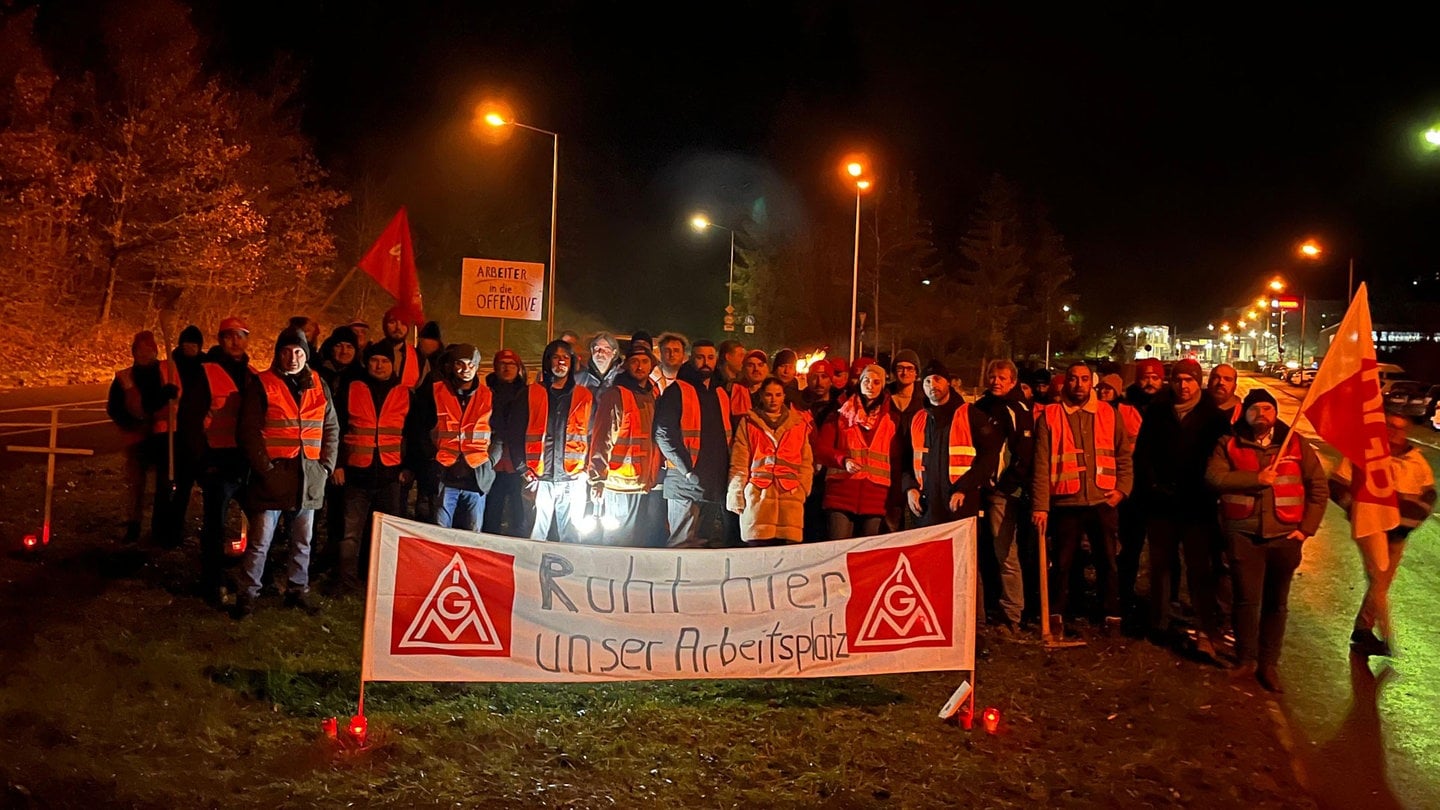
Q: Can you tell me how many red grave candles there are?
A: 6